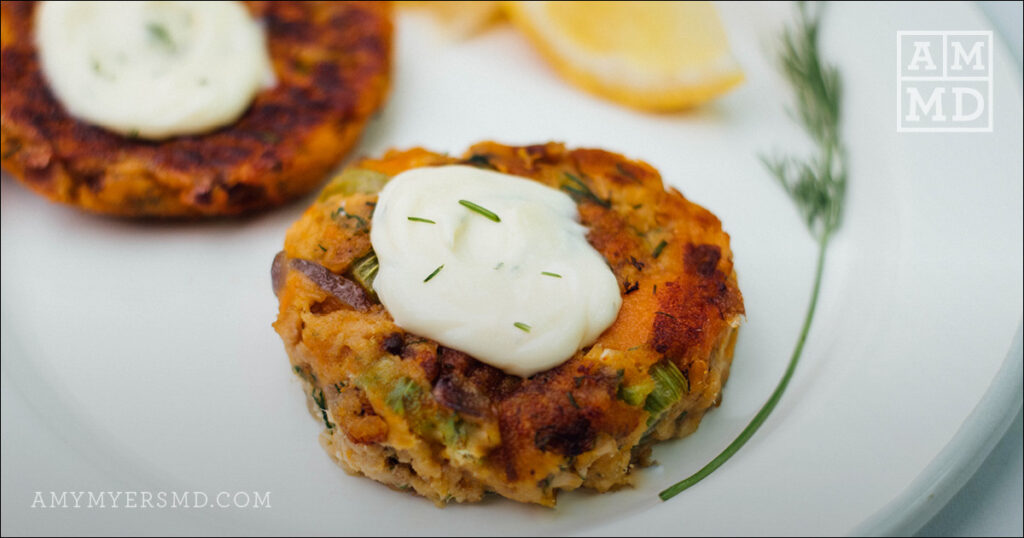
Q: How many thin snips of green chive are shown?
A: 5